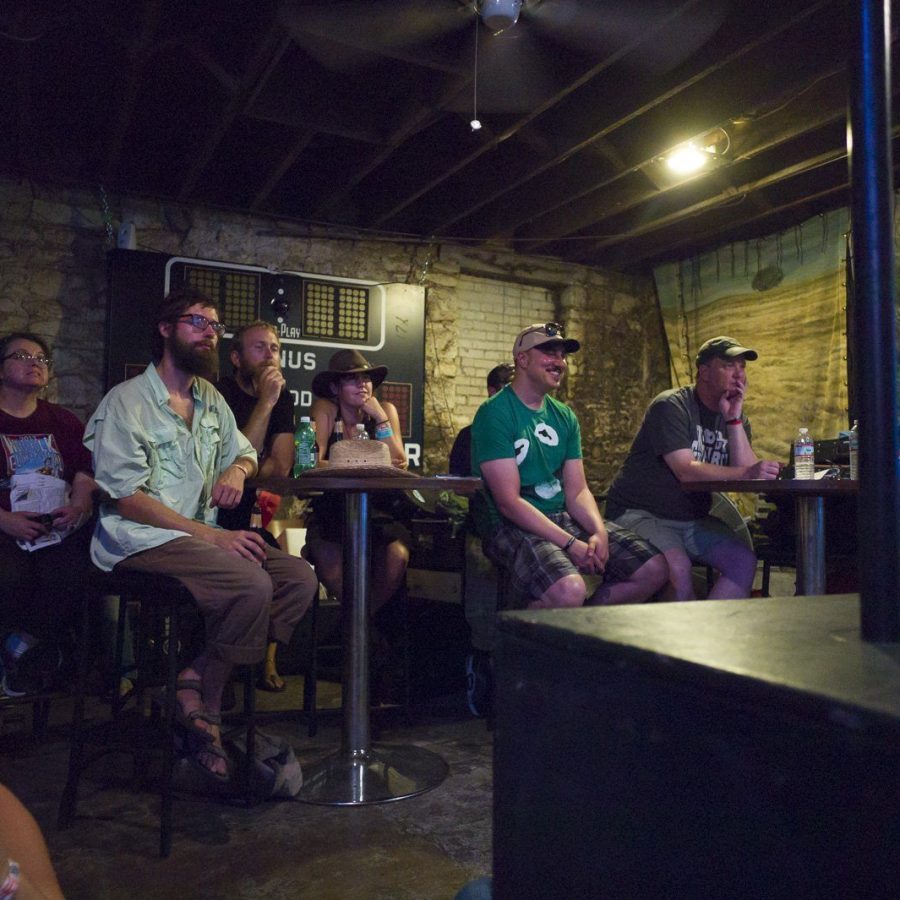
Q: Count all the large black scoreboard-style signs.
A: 1